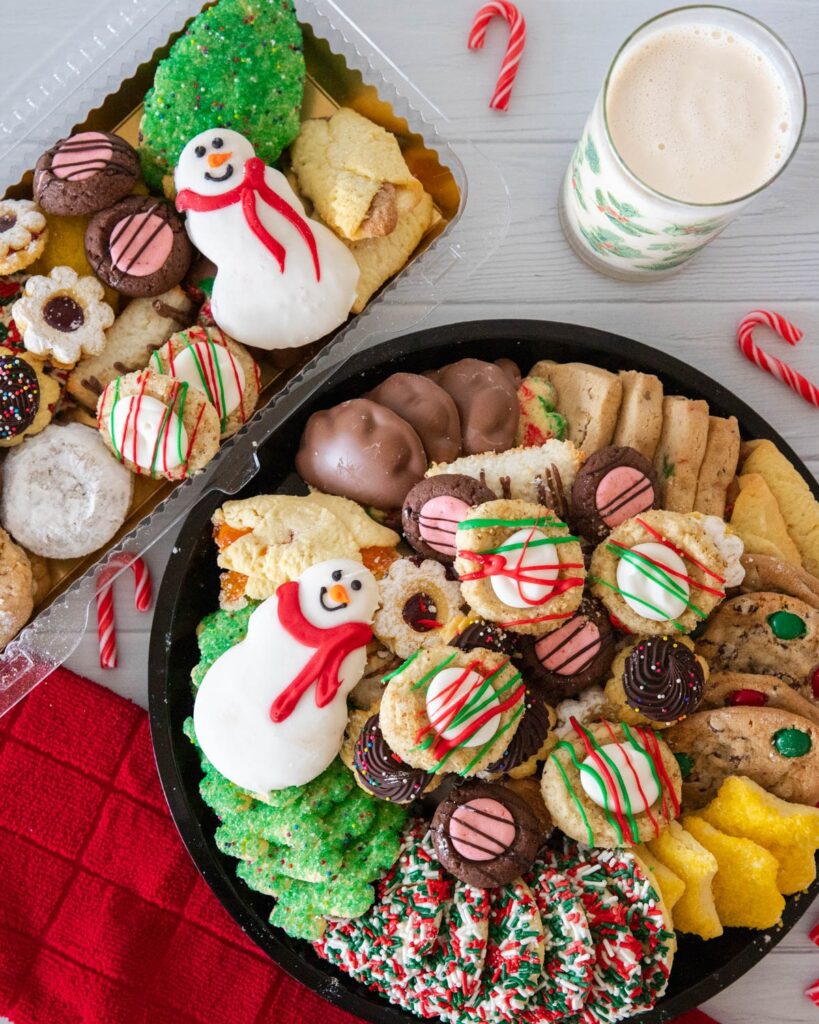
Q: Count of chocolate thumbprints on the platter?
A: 4